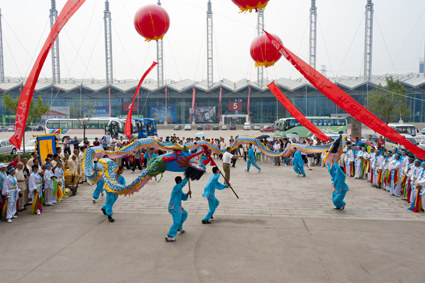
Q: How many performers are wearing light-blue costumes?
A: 9